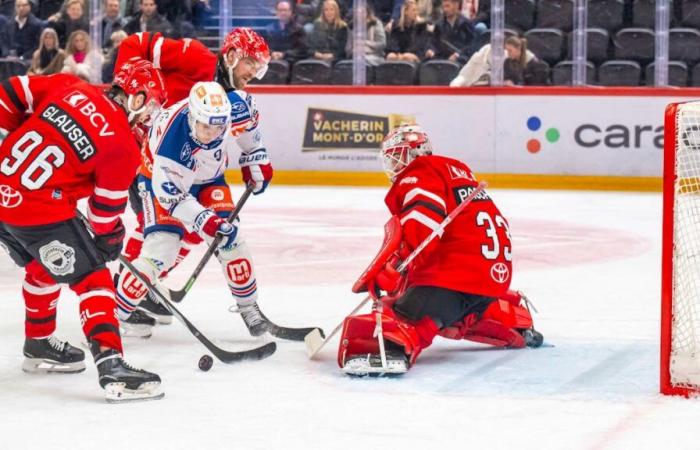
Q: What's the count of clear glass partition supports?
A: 6